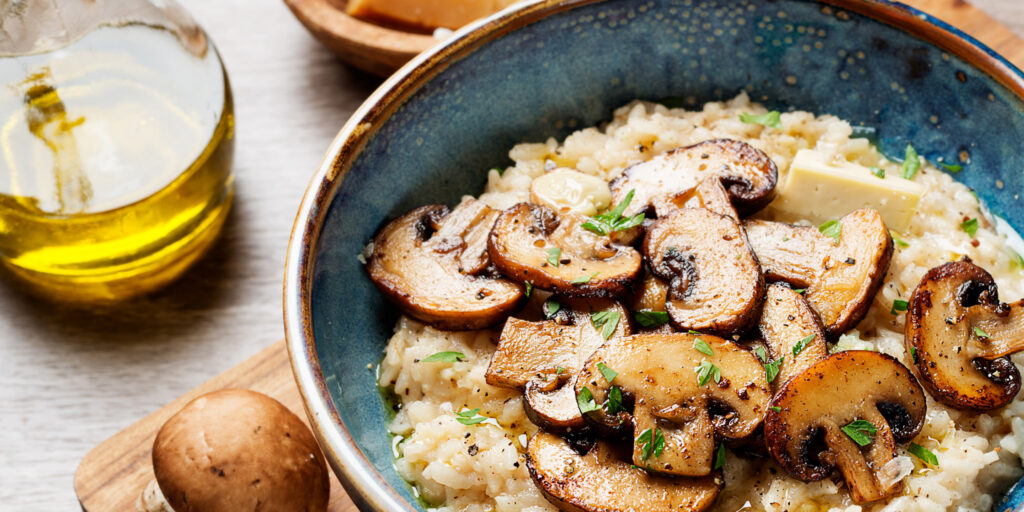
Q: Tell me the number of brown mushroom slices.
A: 11